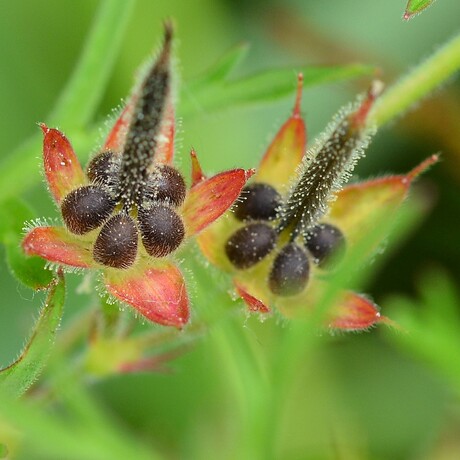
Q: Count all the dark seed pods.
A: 9